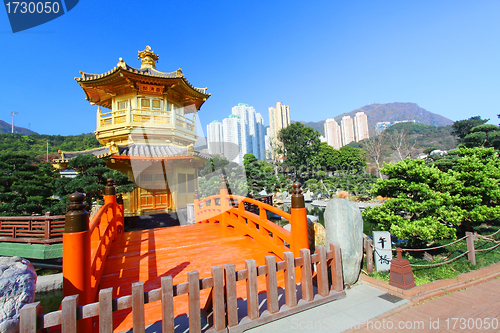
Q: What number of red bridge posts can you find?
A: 6